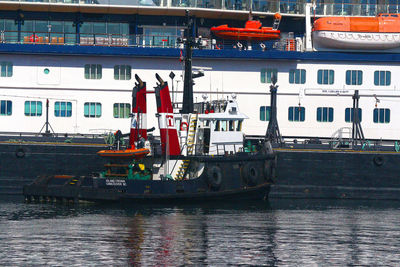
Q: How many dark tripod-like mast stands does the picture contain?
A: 3